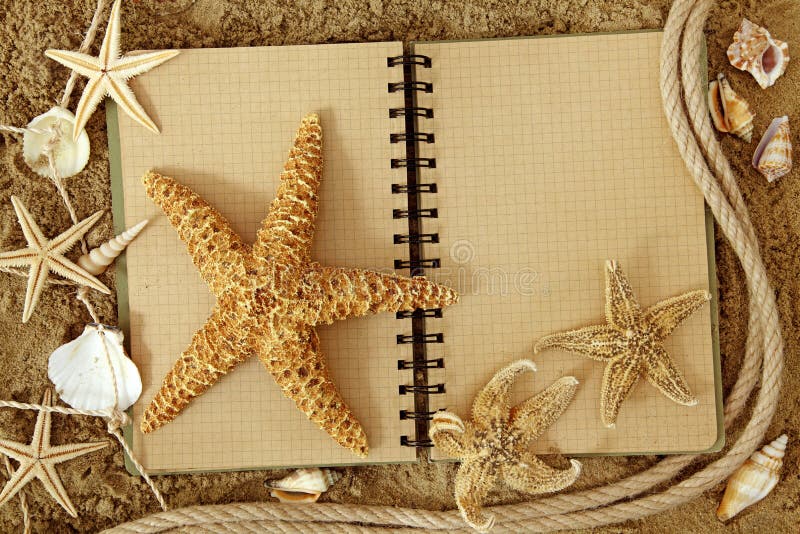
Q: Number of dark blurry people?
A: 0